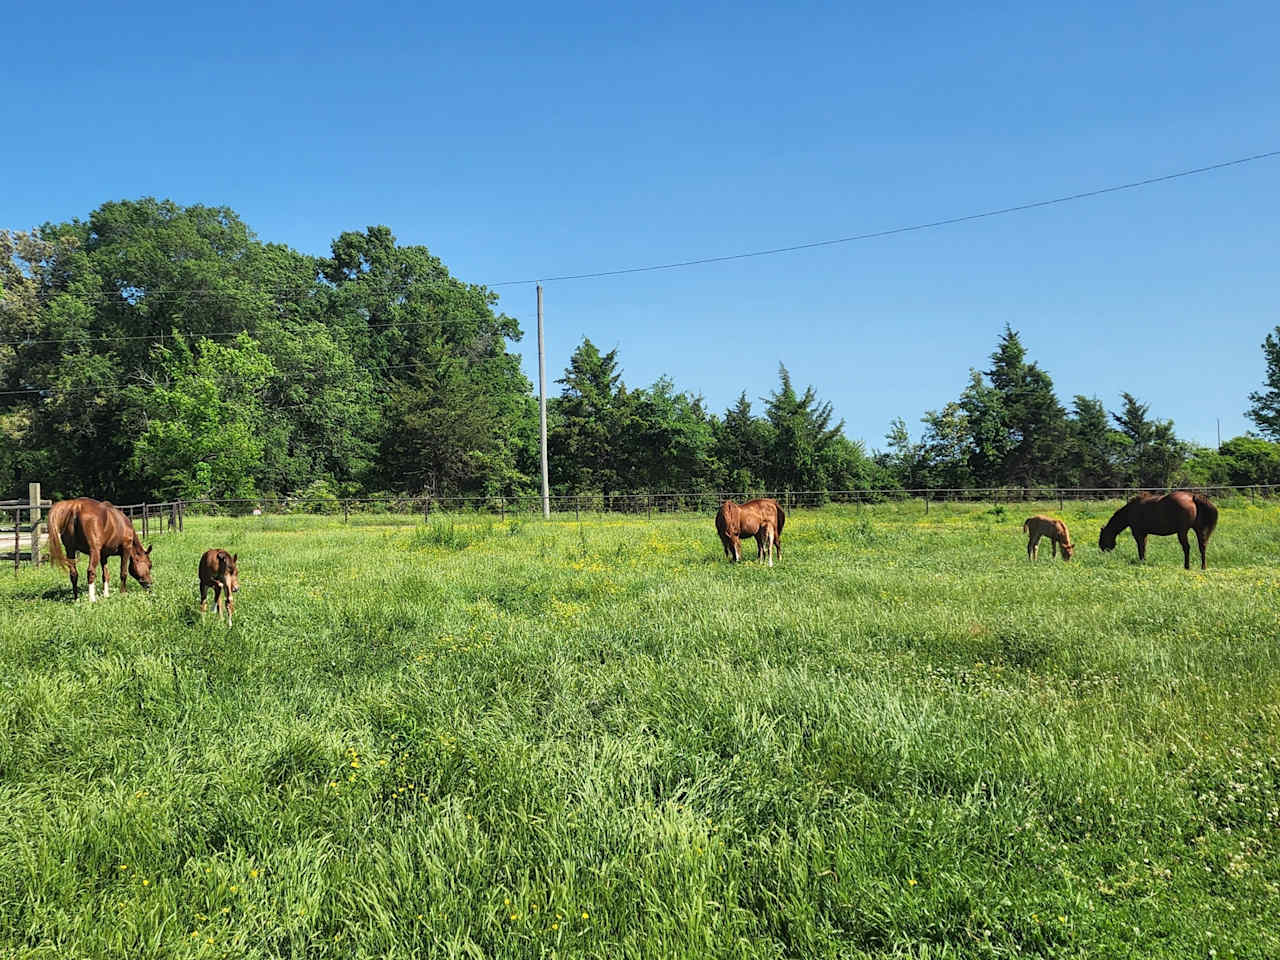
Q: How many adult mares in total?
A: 3